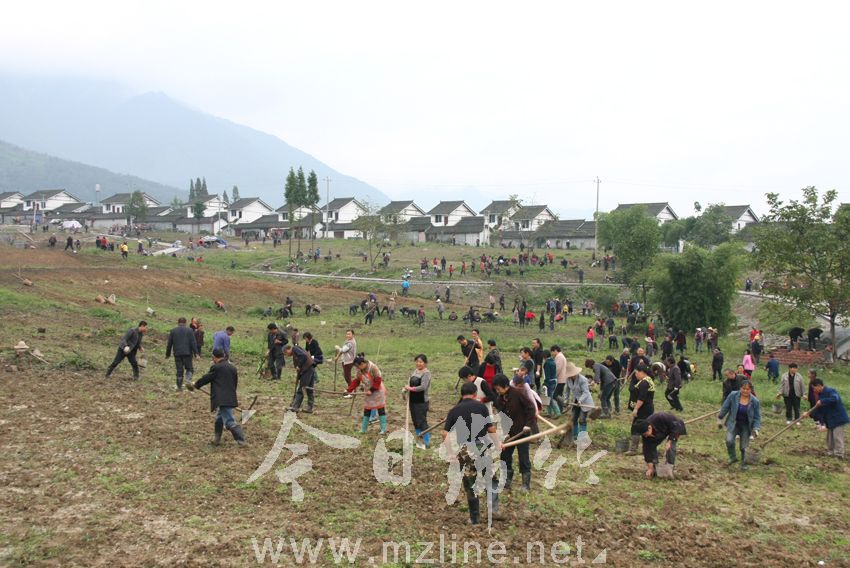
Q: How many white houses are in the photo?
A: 13